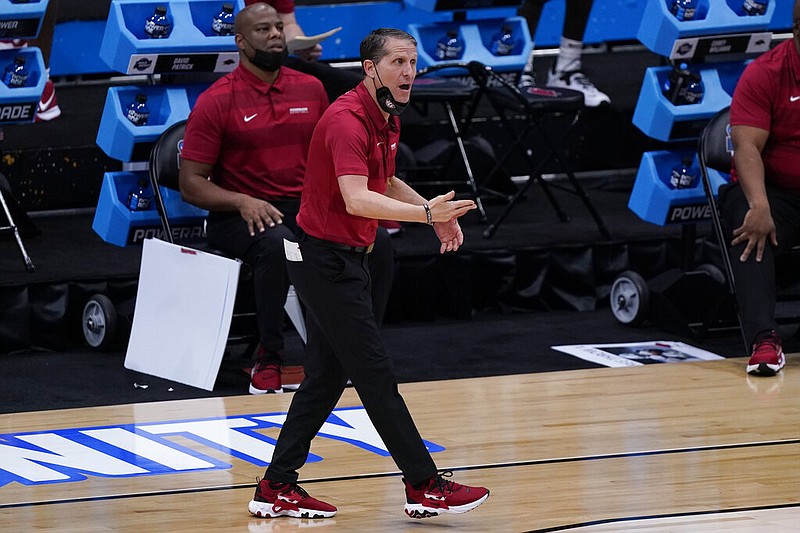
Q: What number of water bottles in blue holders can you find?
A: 11